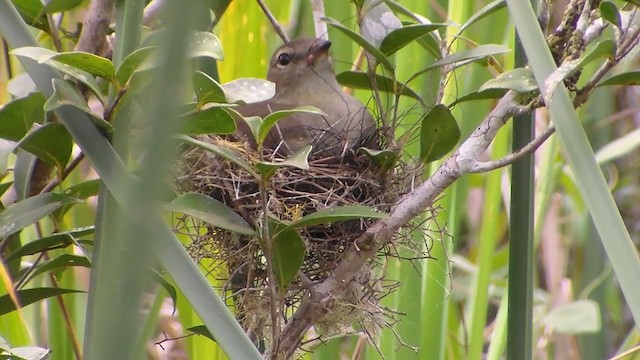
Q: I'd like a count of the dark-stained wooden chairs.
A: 0